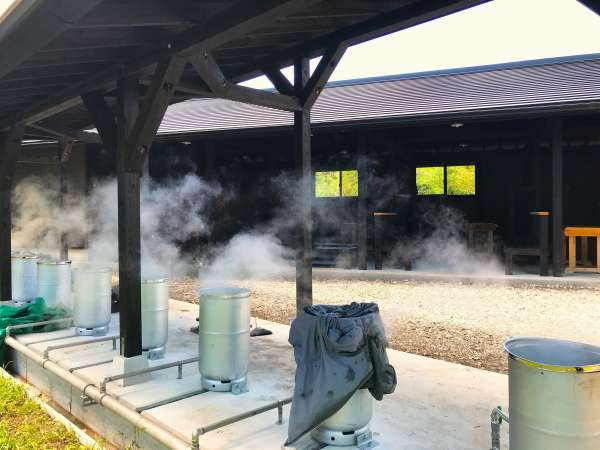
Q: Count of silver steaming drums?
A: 7